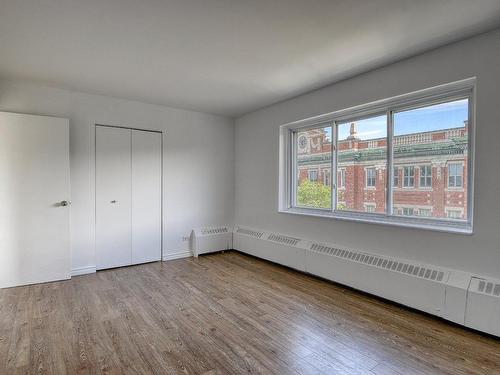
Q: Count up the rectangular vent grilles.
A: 5